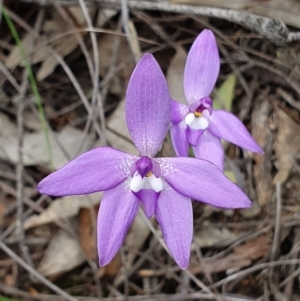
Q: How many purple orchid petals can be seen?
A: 10